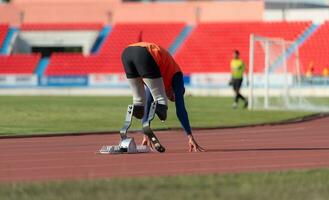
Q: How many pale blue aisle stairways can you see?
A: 5